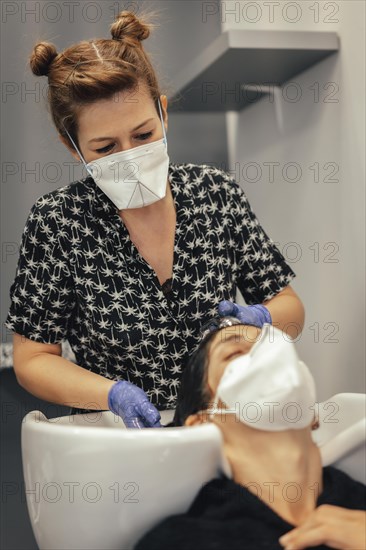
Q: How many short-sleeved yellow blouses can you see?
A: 0